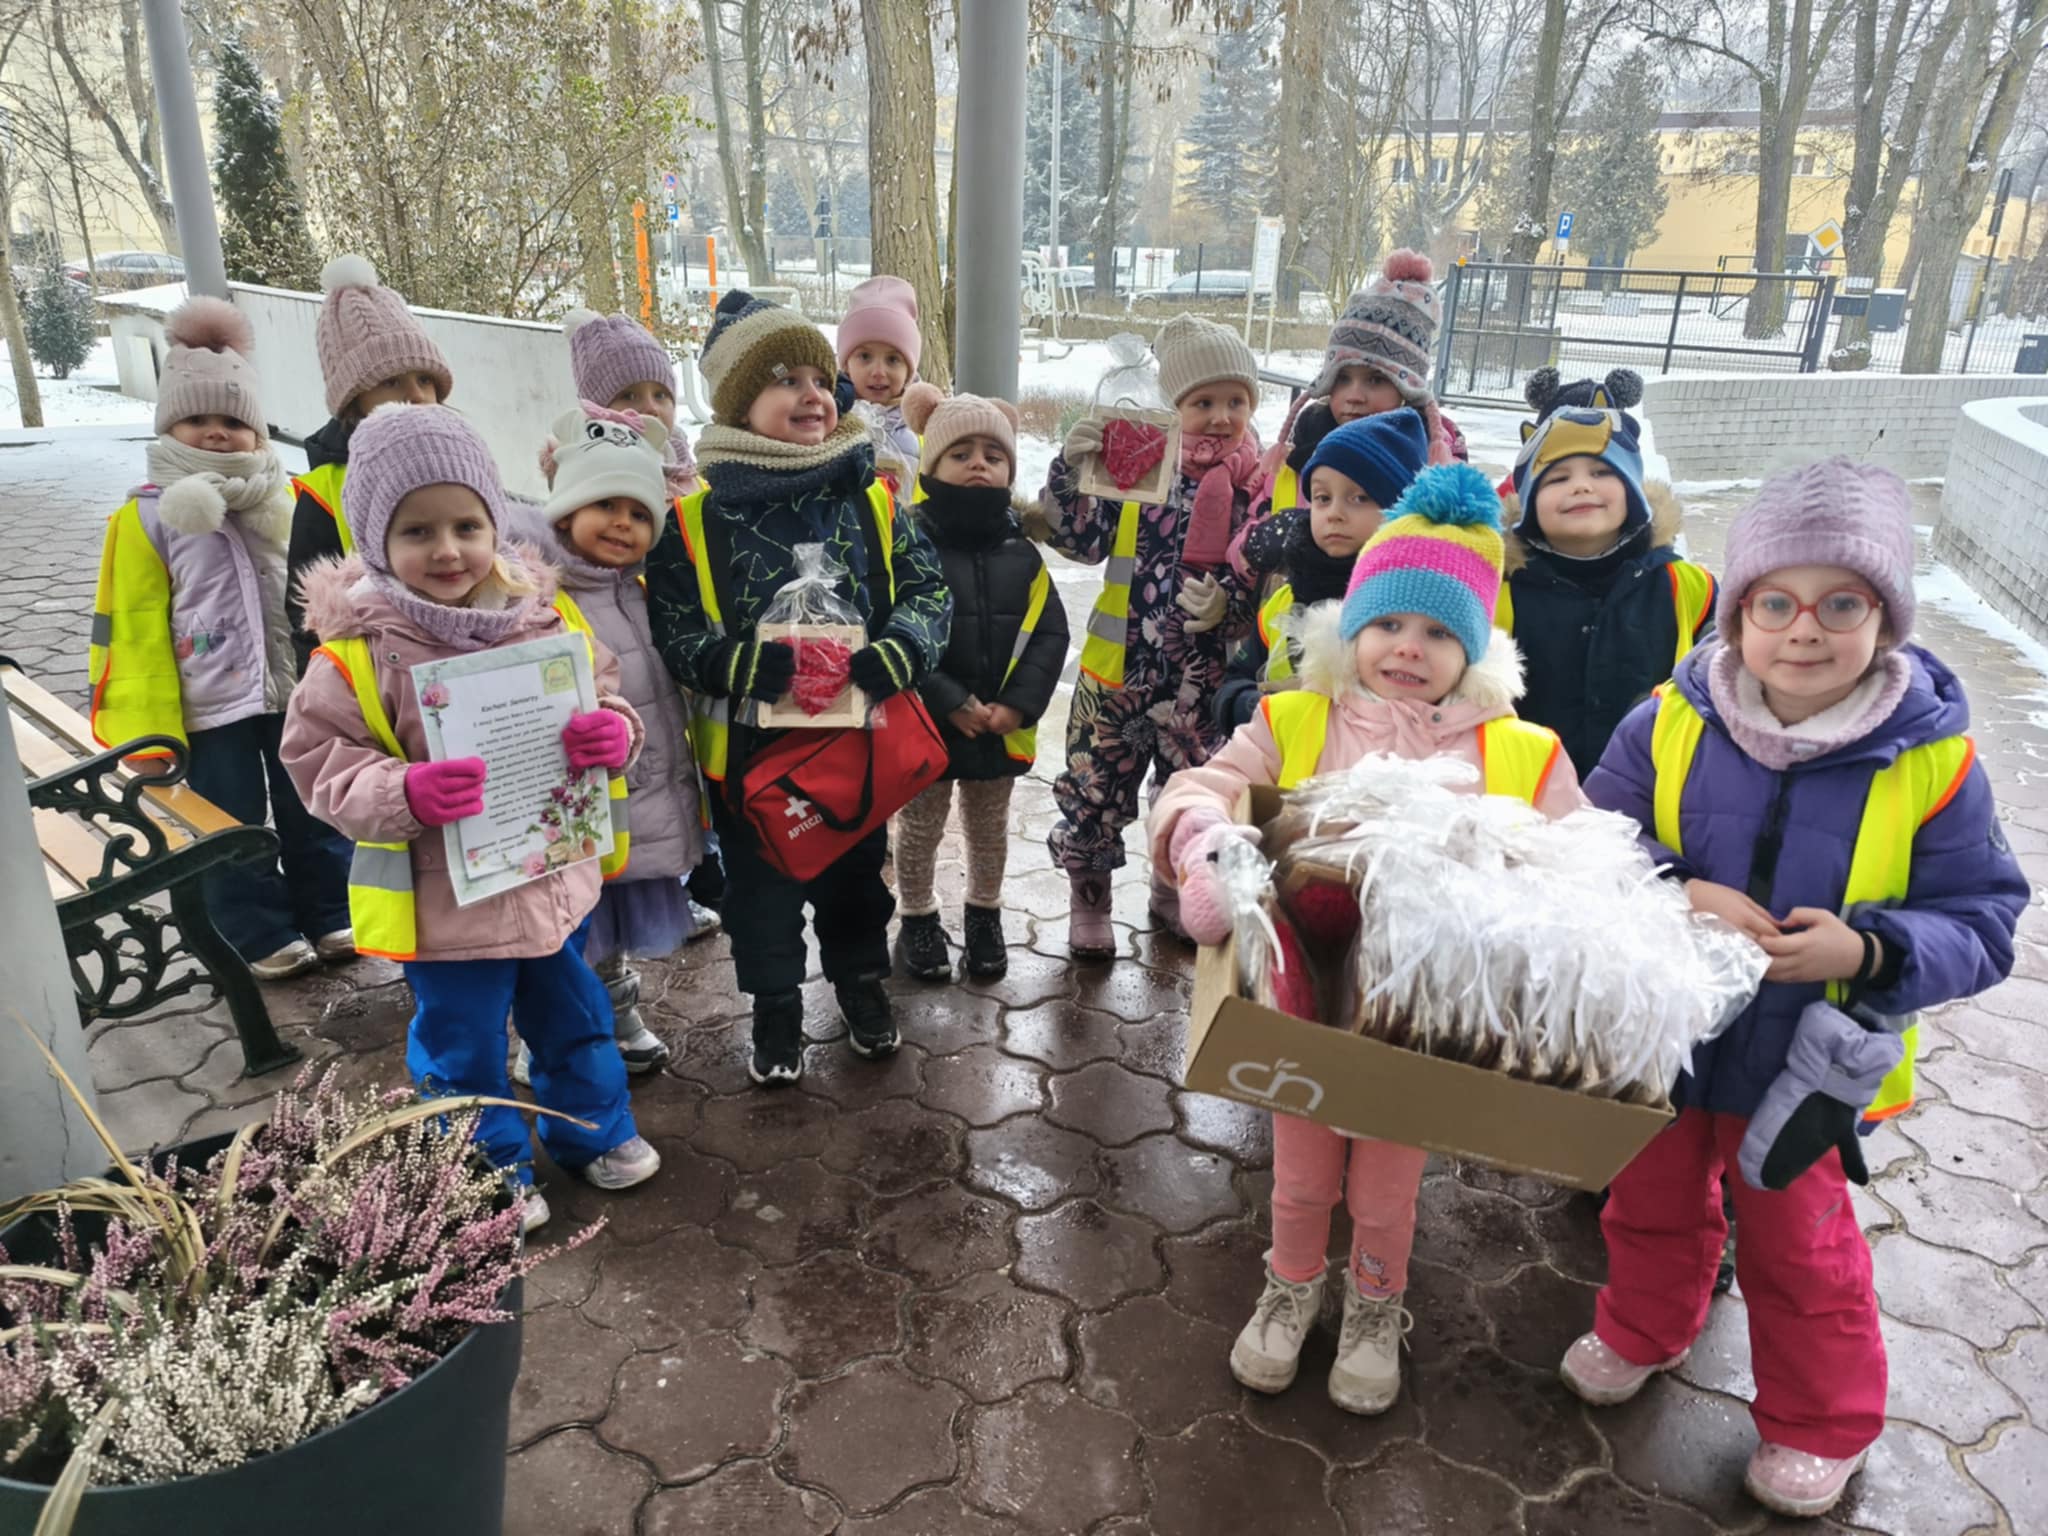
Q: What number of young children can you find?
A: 15